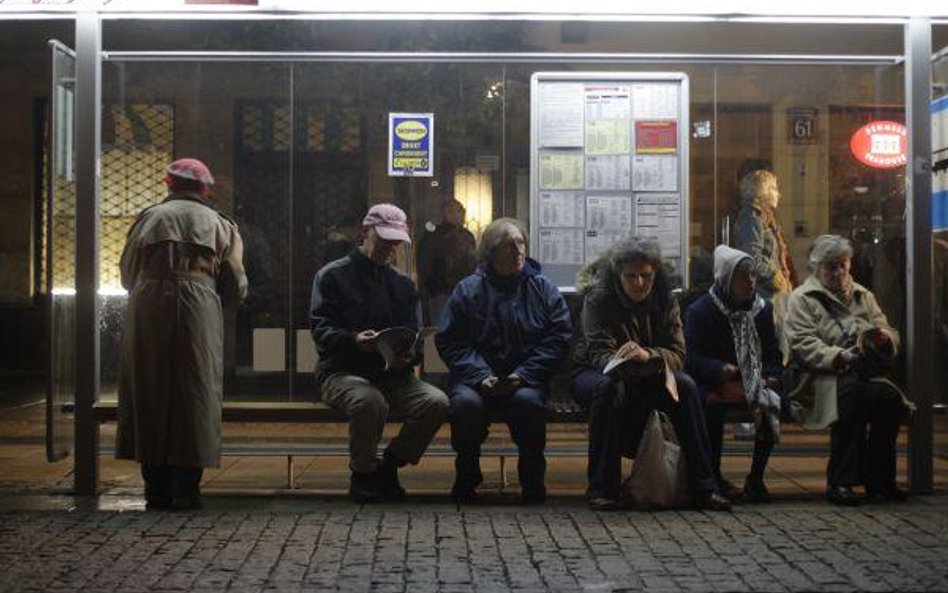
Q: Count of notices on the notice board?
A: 13